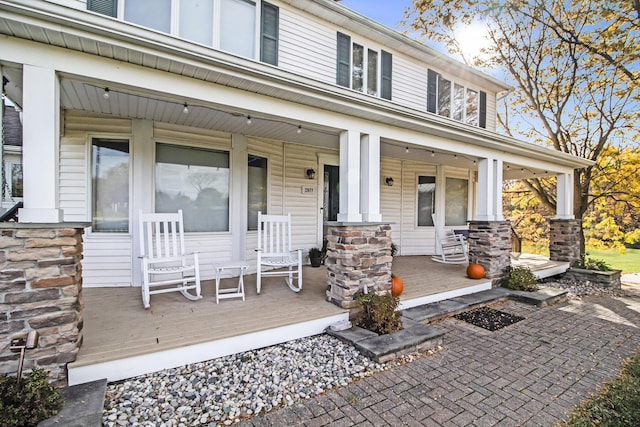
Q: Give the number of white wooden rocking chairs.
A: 3